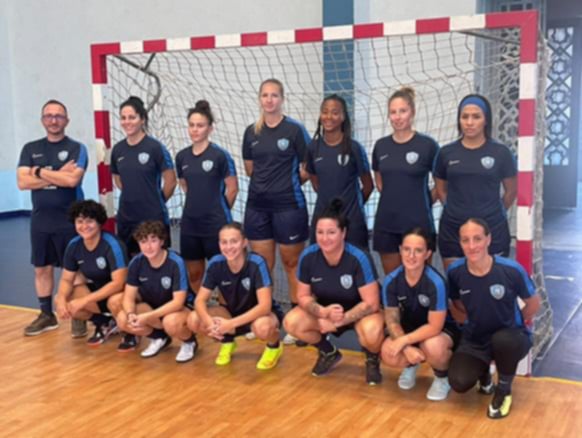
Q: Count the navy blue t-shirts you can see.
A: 13